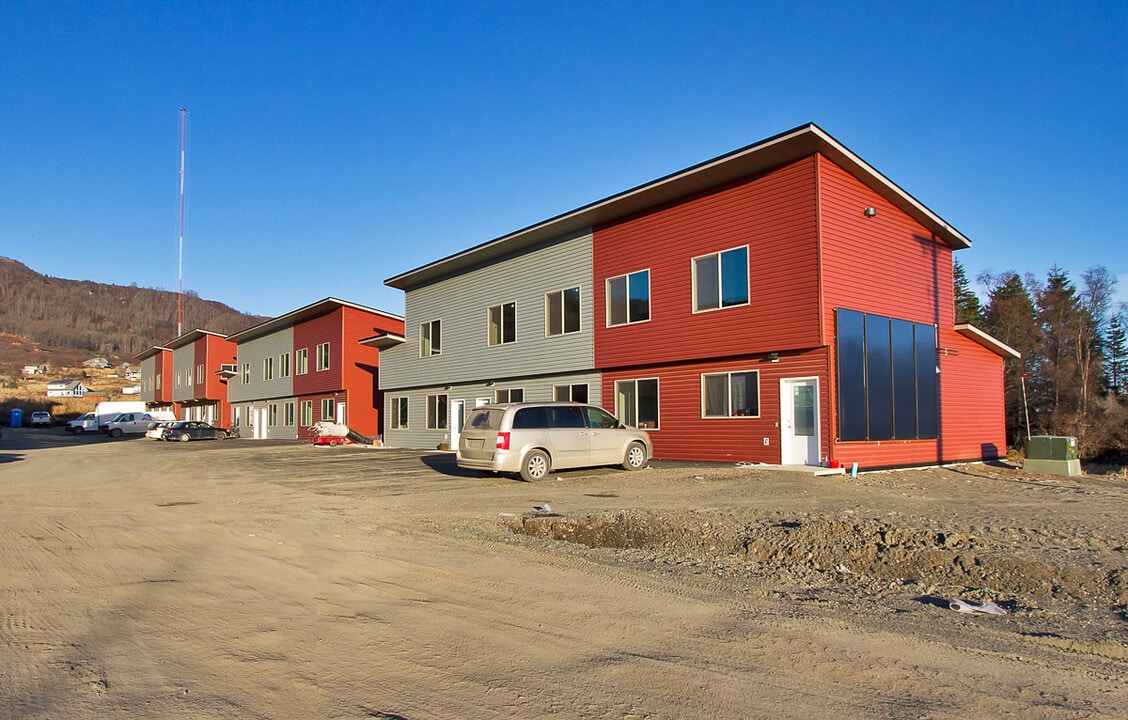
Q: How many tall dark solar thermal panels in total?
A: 4